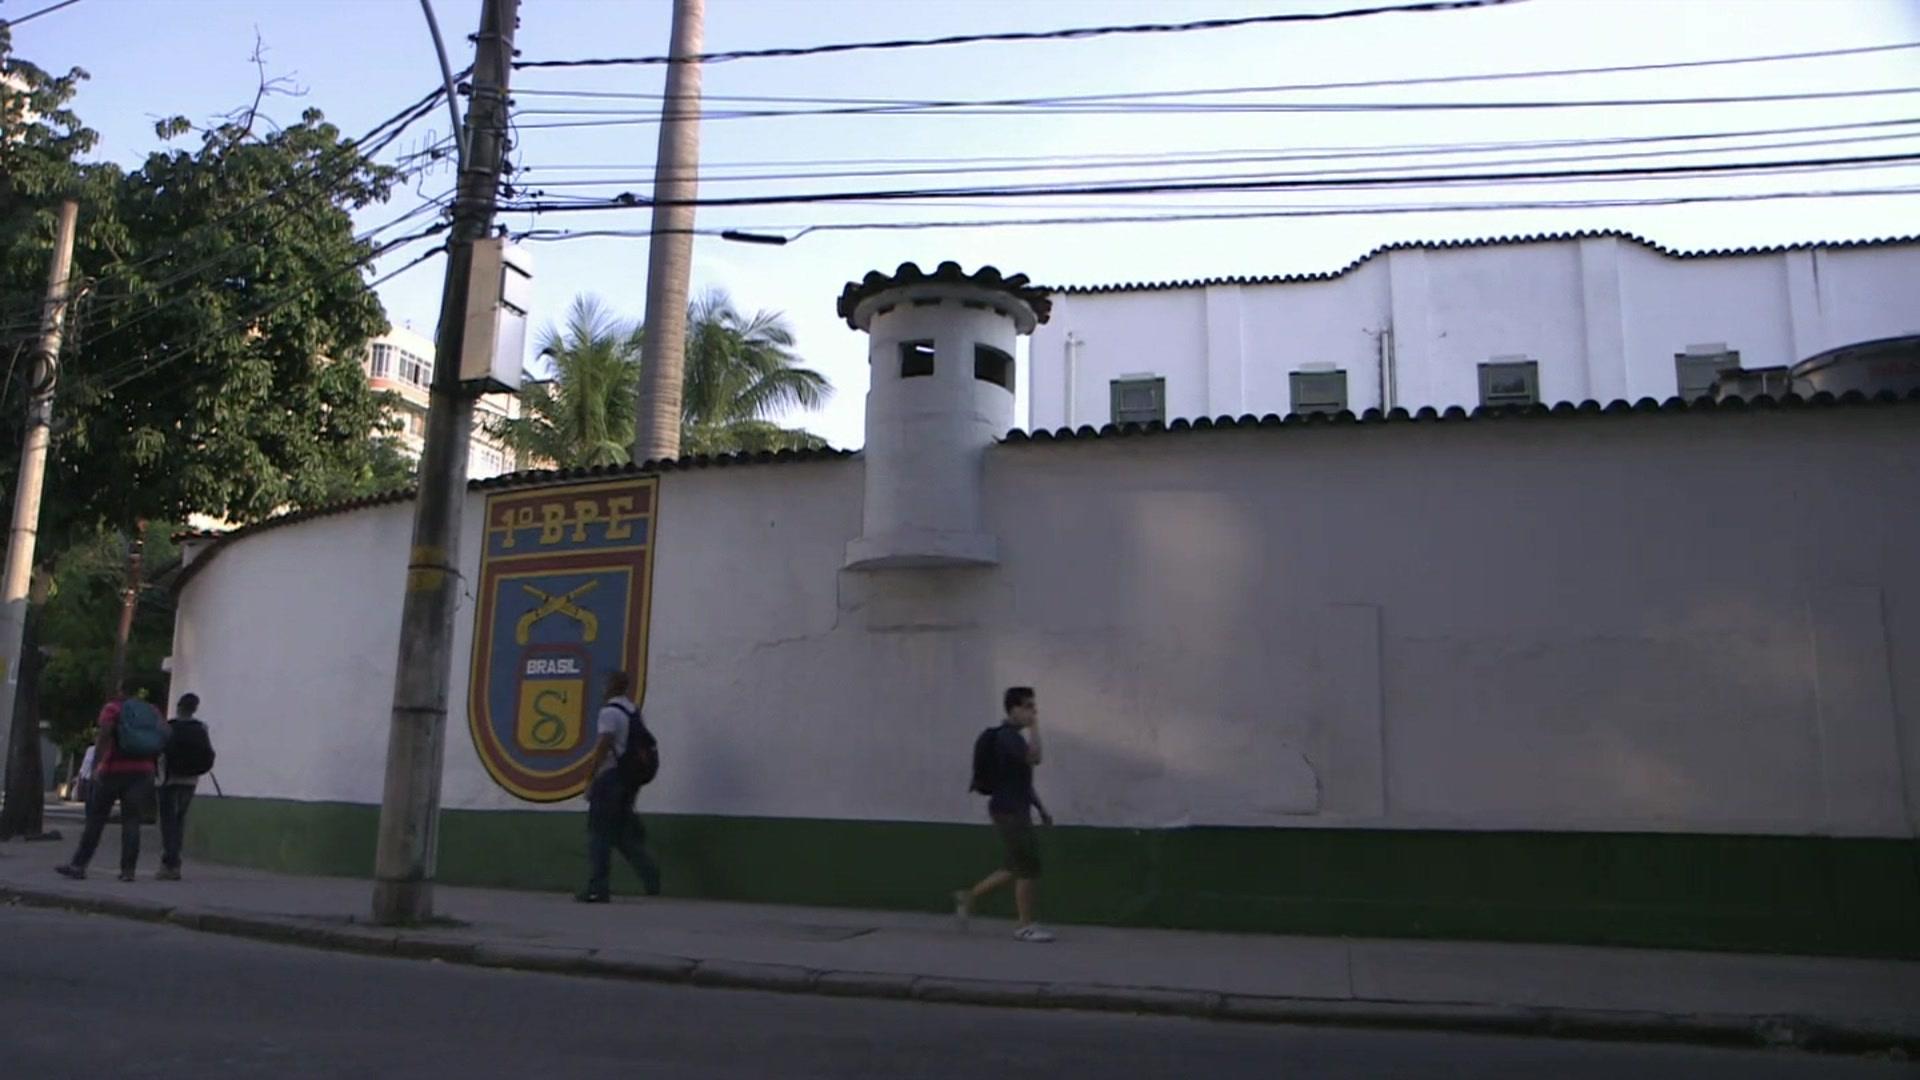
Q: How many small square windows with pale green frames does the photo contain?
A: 4